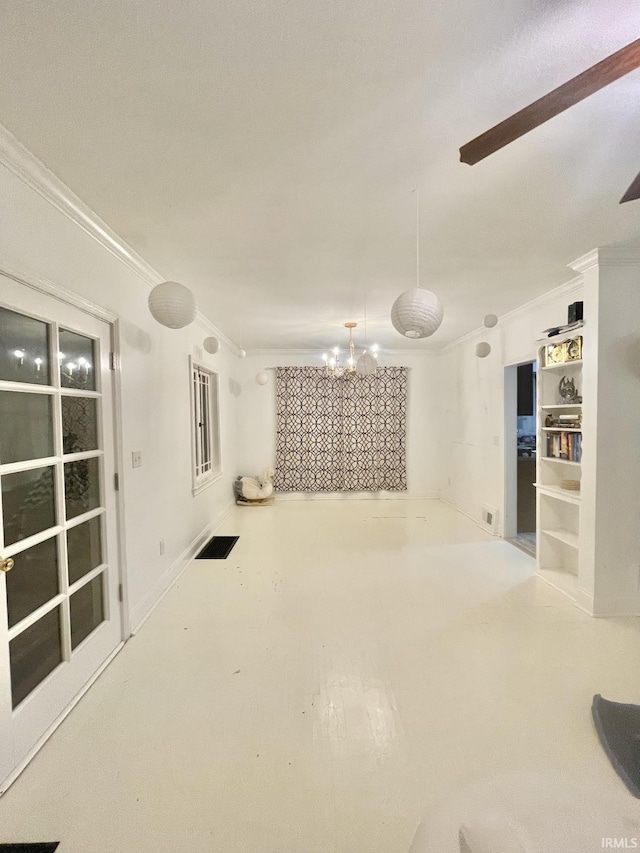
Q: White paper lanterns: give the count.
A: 8